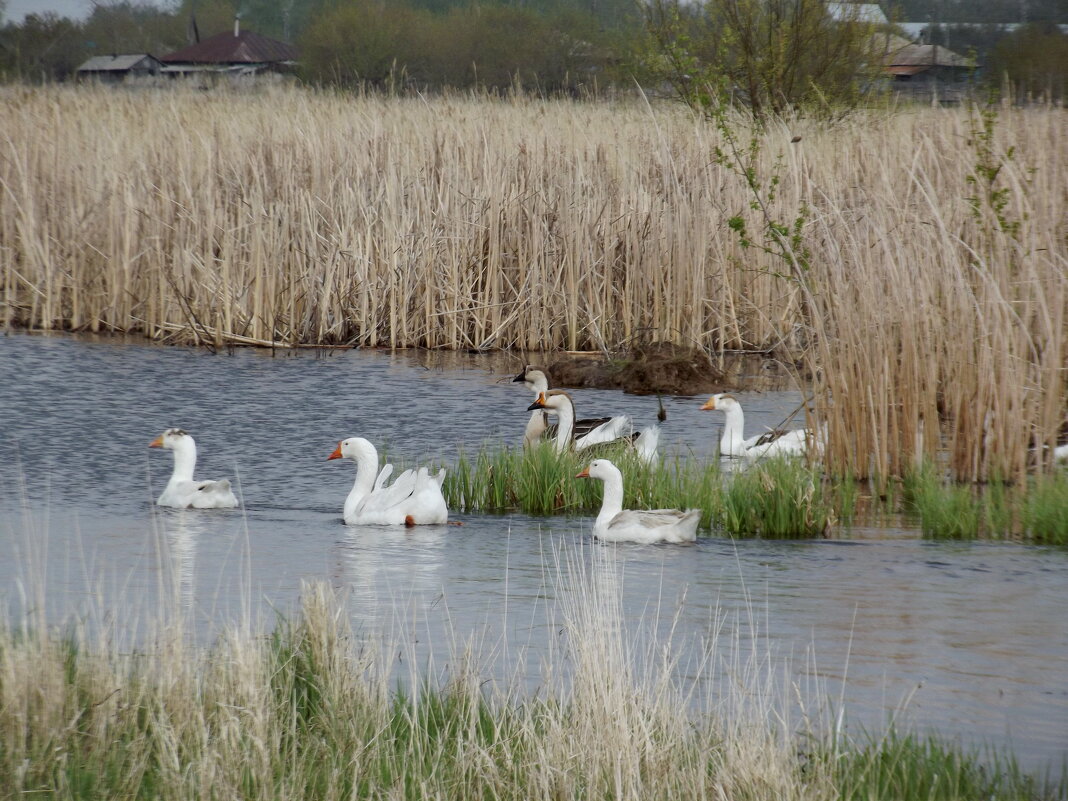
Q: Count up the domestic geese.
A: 6